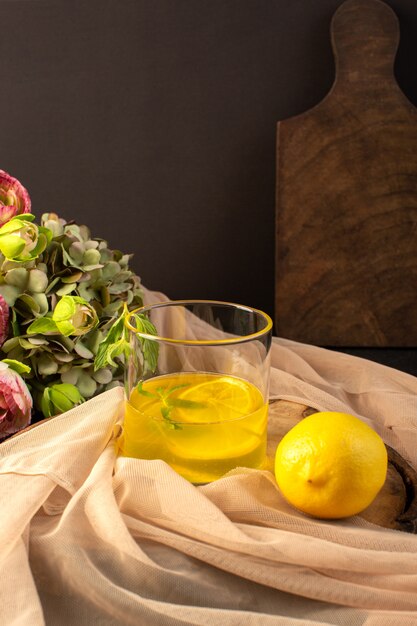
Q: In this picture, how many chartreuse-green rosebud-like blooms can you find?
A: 3